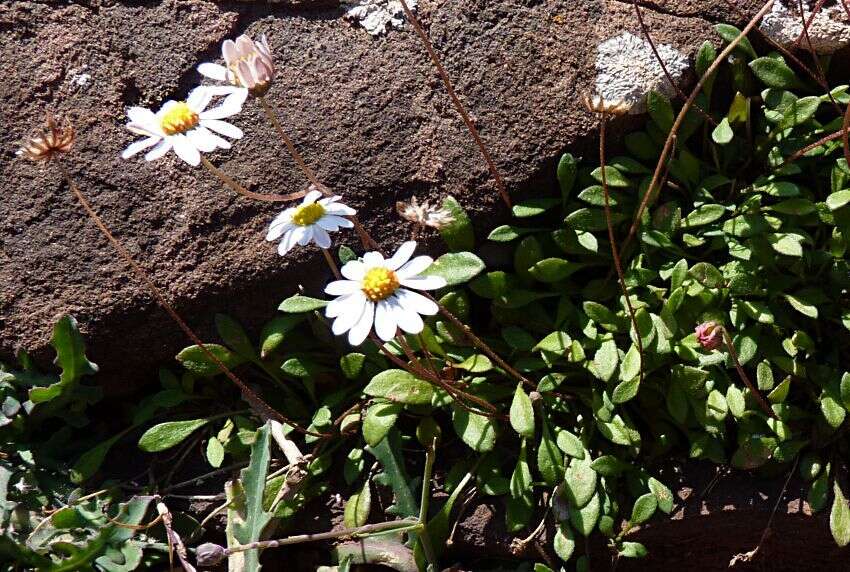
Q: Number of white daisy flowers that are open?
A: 3